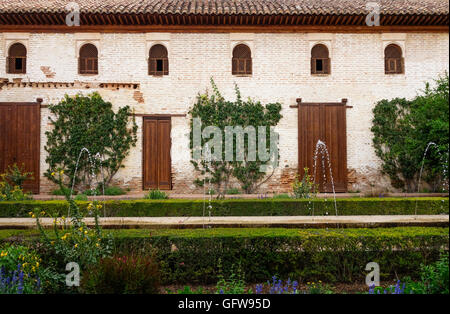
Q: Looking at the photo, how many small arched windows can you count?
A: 6